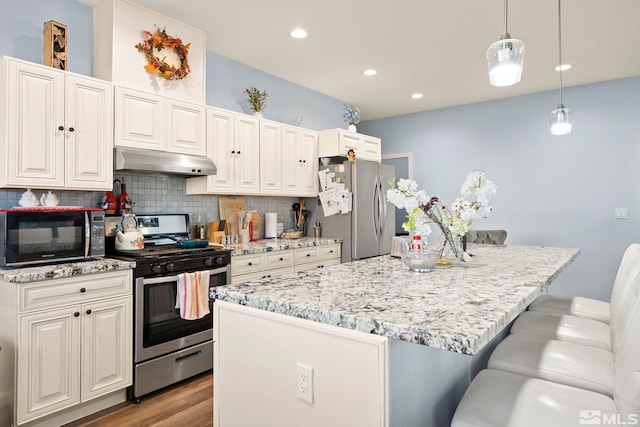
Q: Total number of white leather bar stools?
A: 4